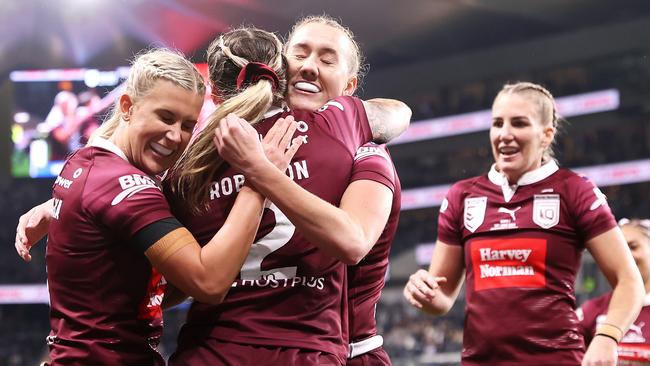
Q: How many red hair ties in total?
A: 1